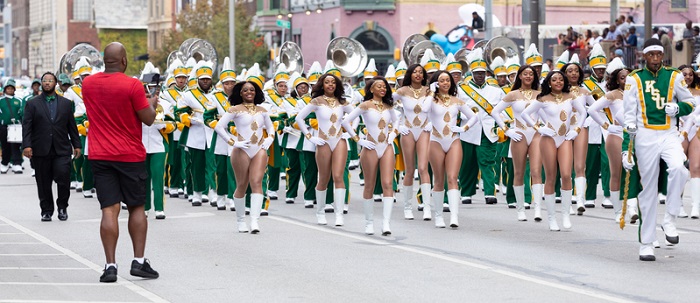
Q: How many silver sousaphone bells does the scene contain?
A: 12